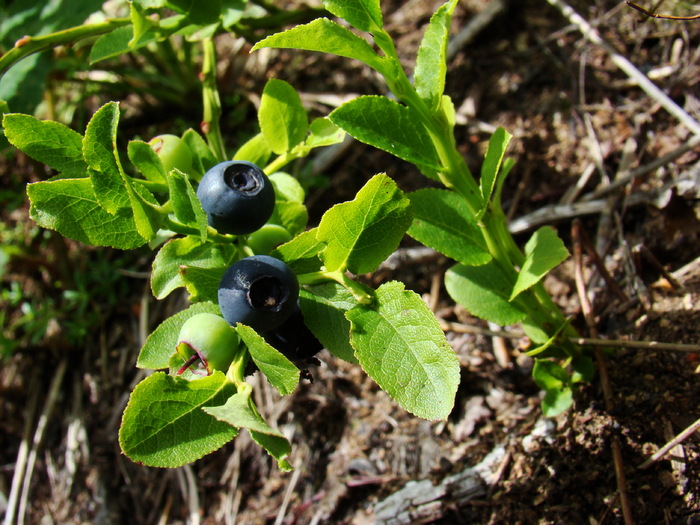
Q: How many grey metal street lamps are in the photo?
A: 0